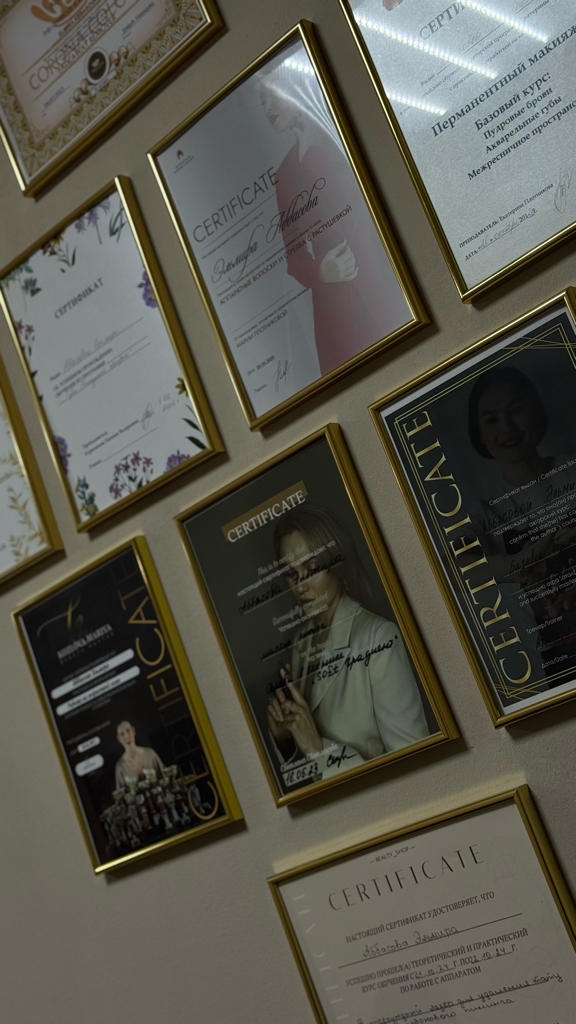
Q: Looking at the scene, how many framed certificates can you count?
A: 9